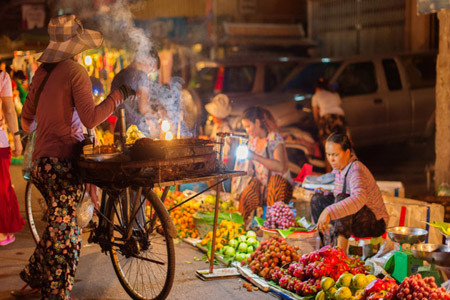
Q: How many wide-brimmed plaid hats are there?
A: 1